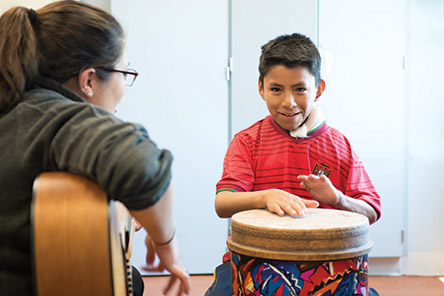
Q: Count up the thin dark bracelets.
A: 1